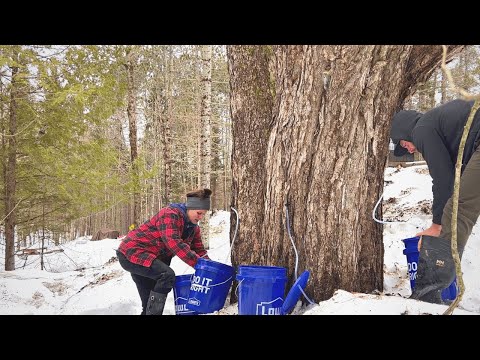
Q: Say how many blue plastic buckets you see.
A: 4